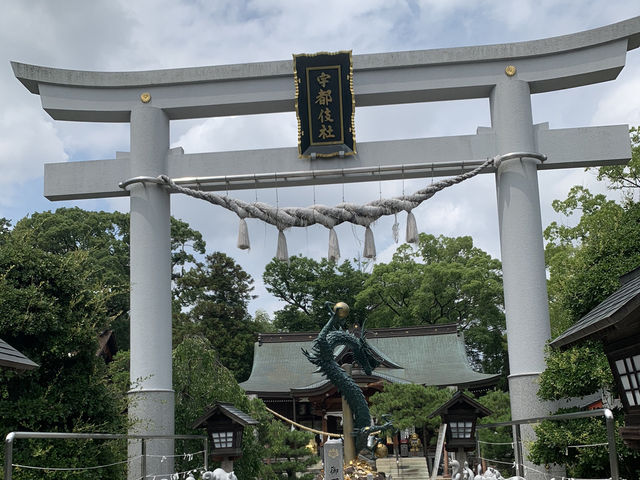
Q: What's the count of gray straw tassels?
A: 5